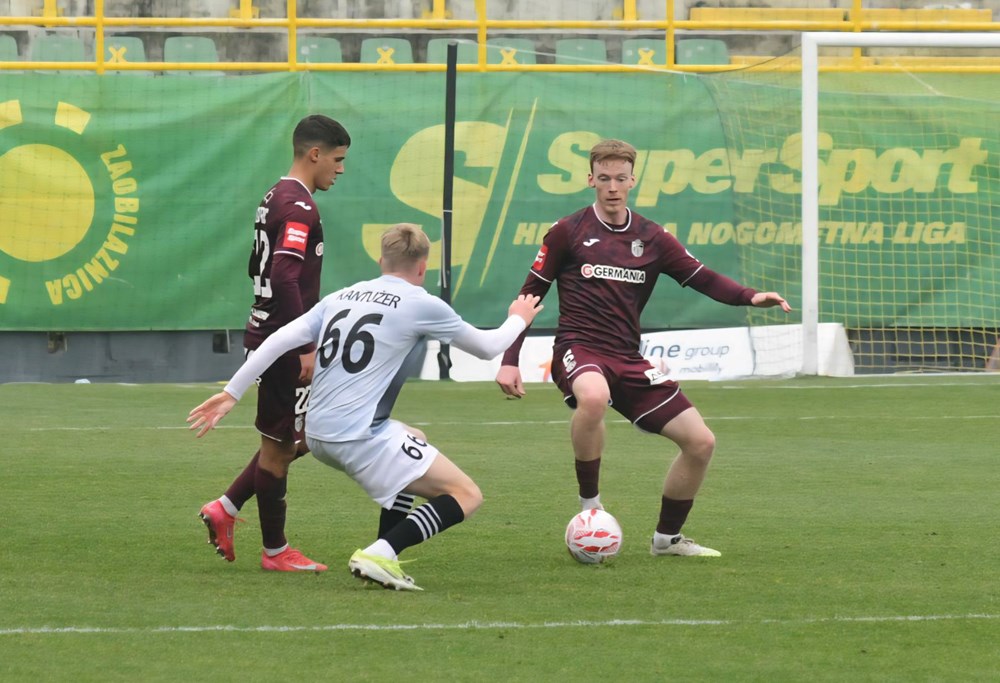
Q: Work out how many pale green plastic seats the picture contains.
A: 11